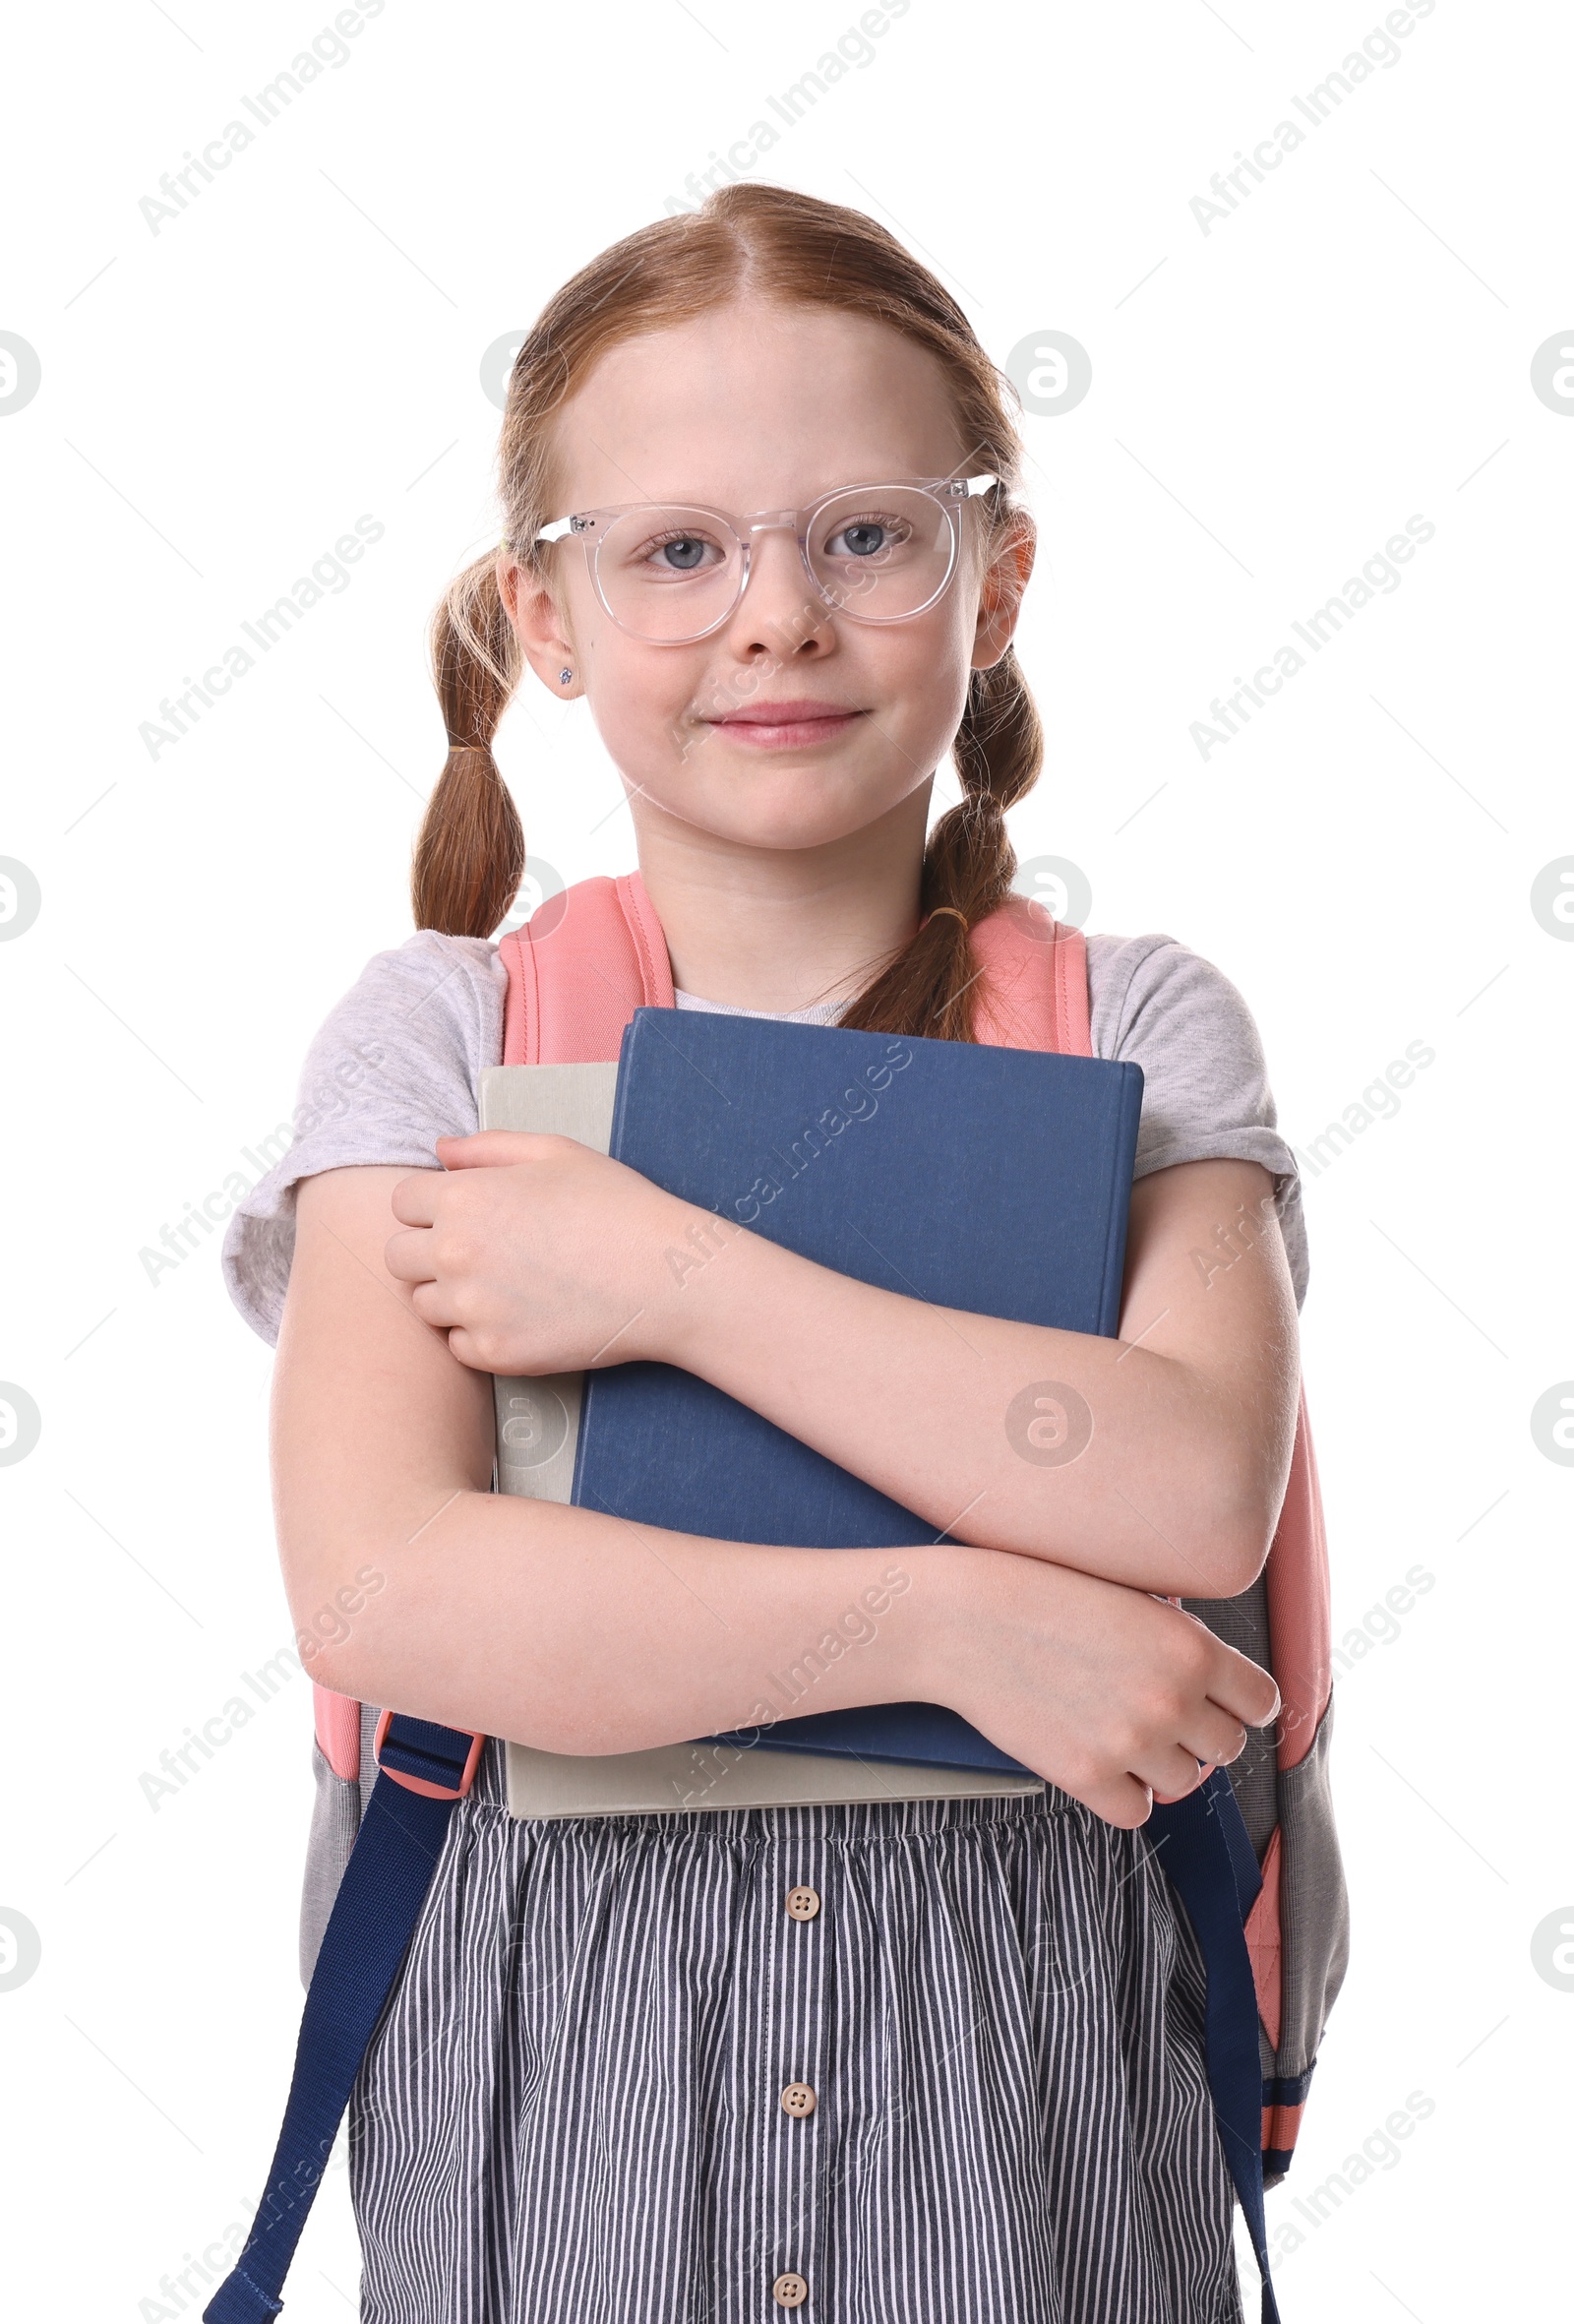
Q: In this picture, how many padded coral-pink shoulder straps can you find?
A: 2